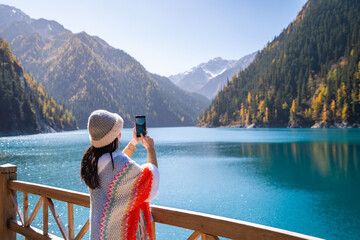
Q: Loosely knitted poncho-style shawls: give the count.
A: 1